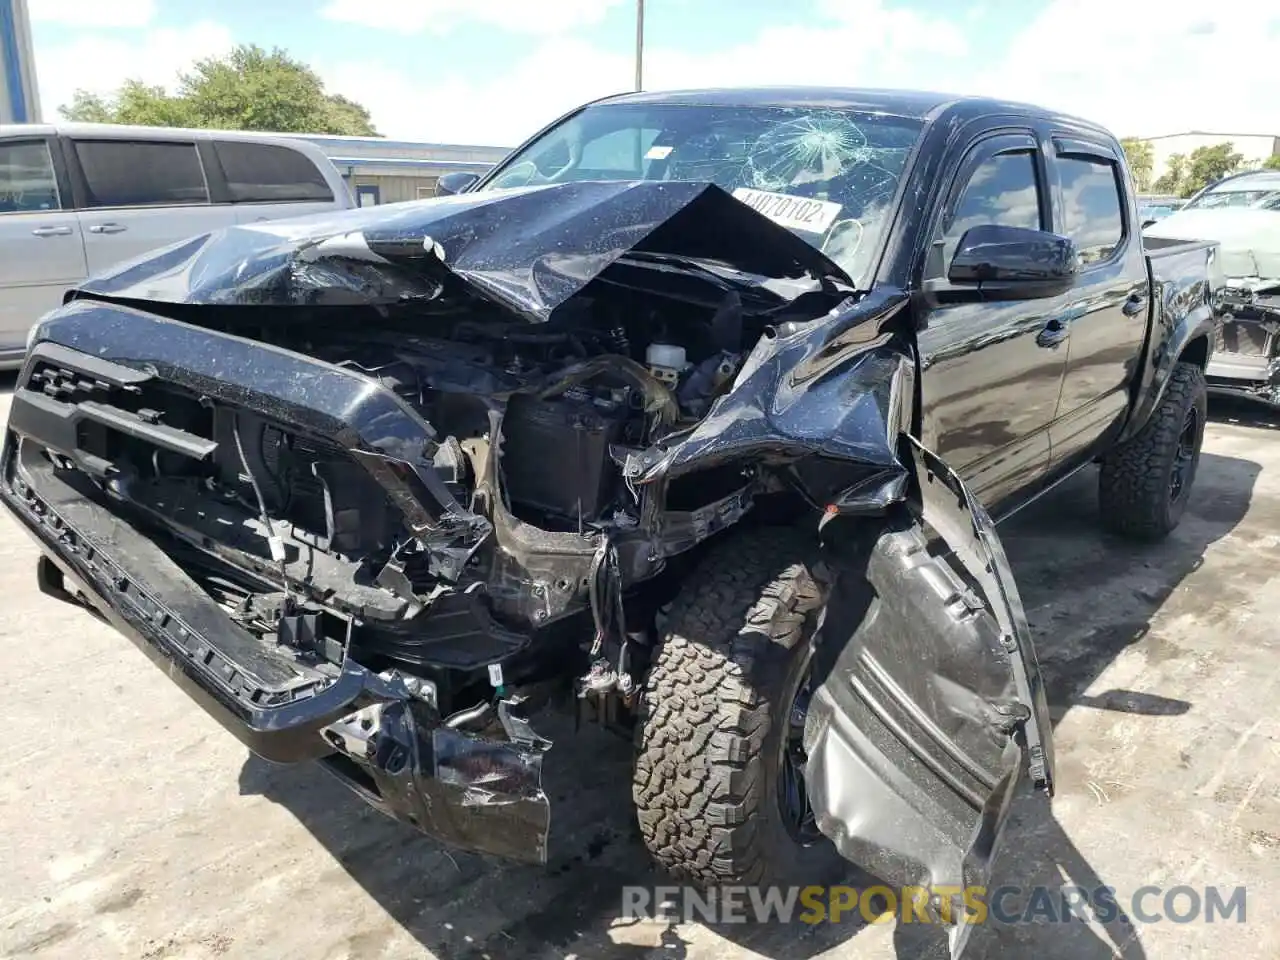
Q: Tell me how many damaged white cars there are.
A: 1